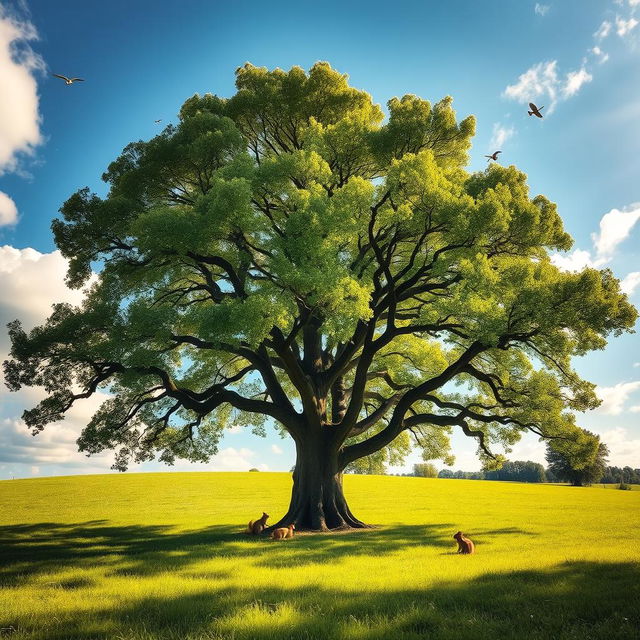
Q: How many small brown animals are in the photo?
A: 3